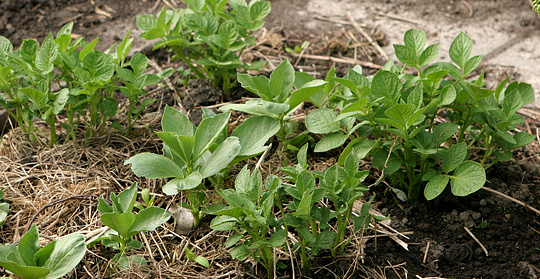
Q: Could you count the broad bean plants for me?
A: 4